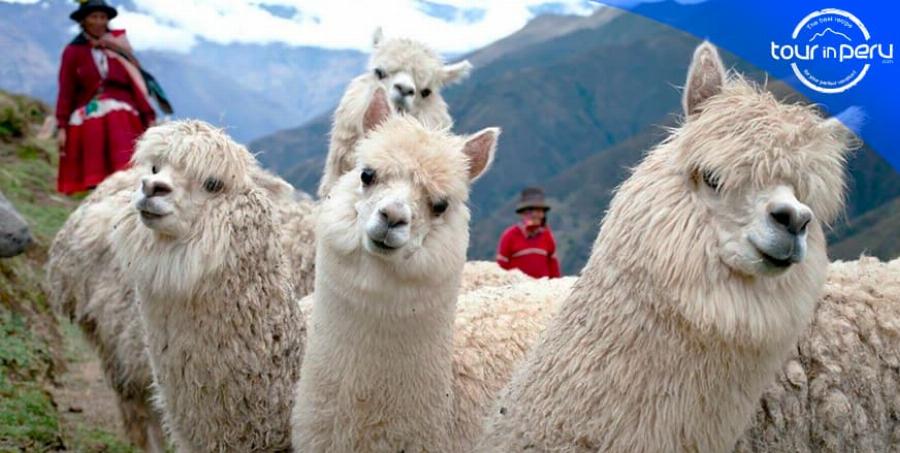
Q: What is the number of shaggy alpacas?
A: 4